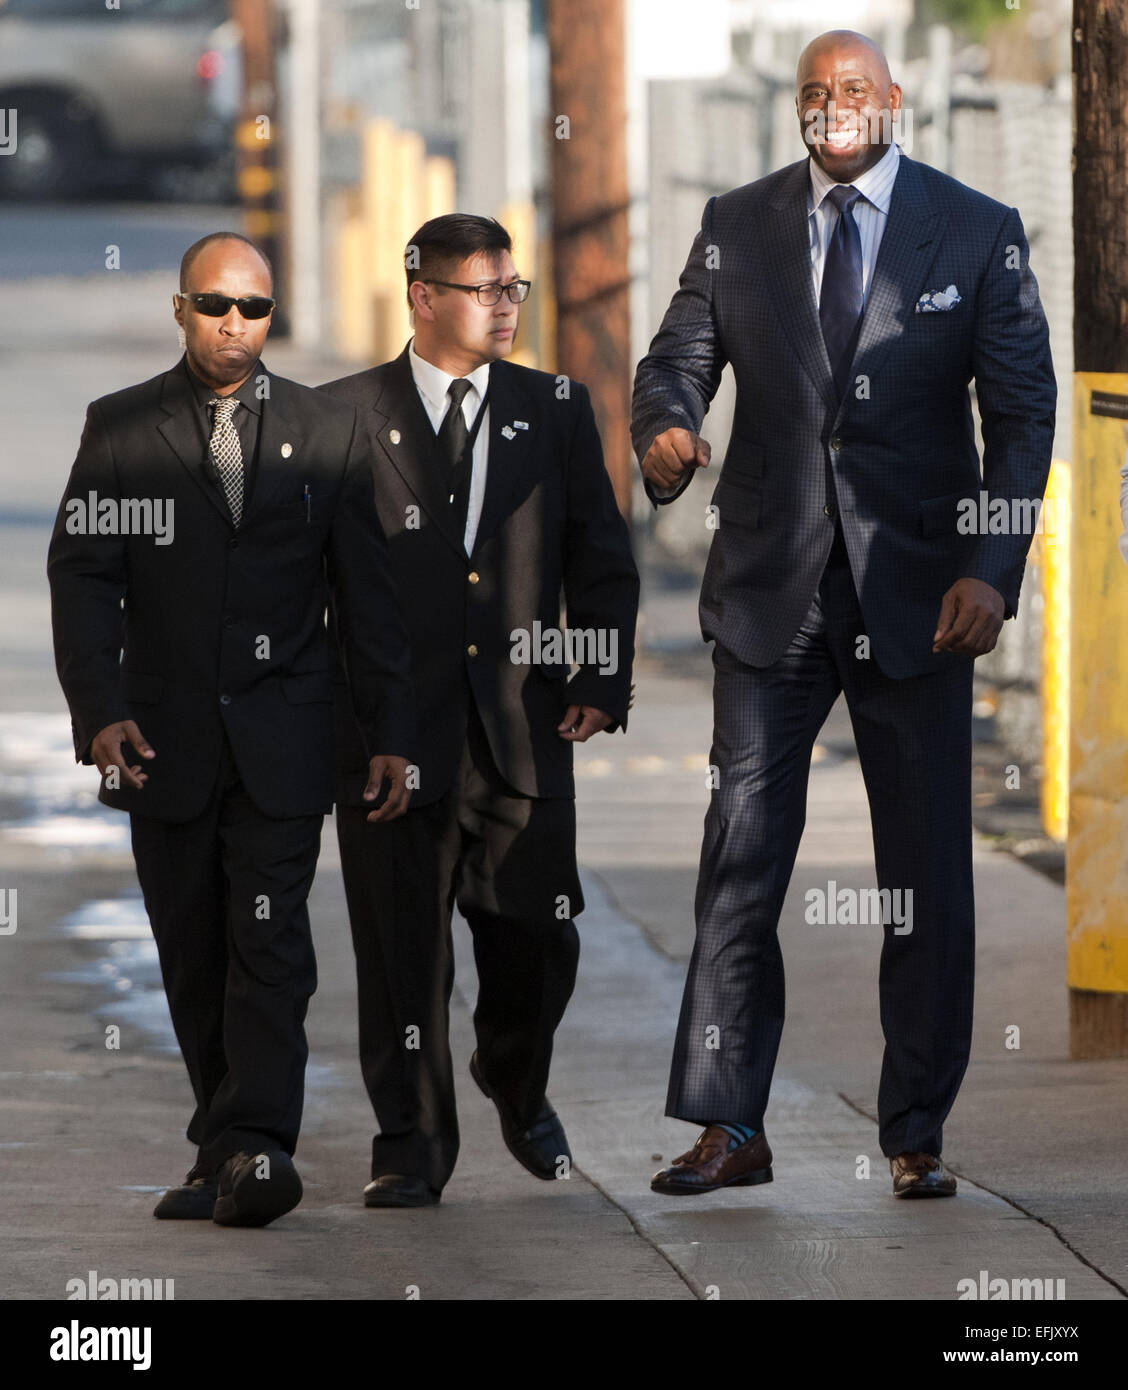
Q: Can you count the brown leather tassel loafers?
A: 2